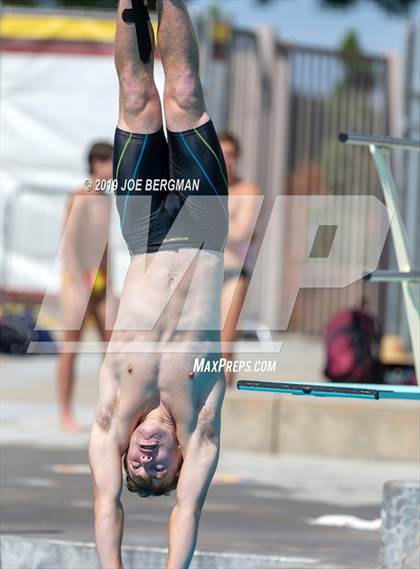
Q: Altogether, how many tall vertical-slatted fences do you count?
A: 1